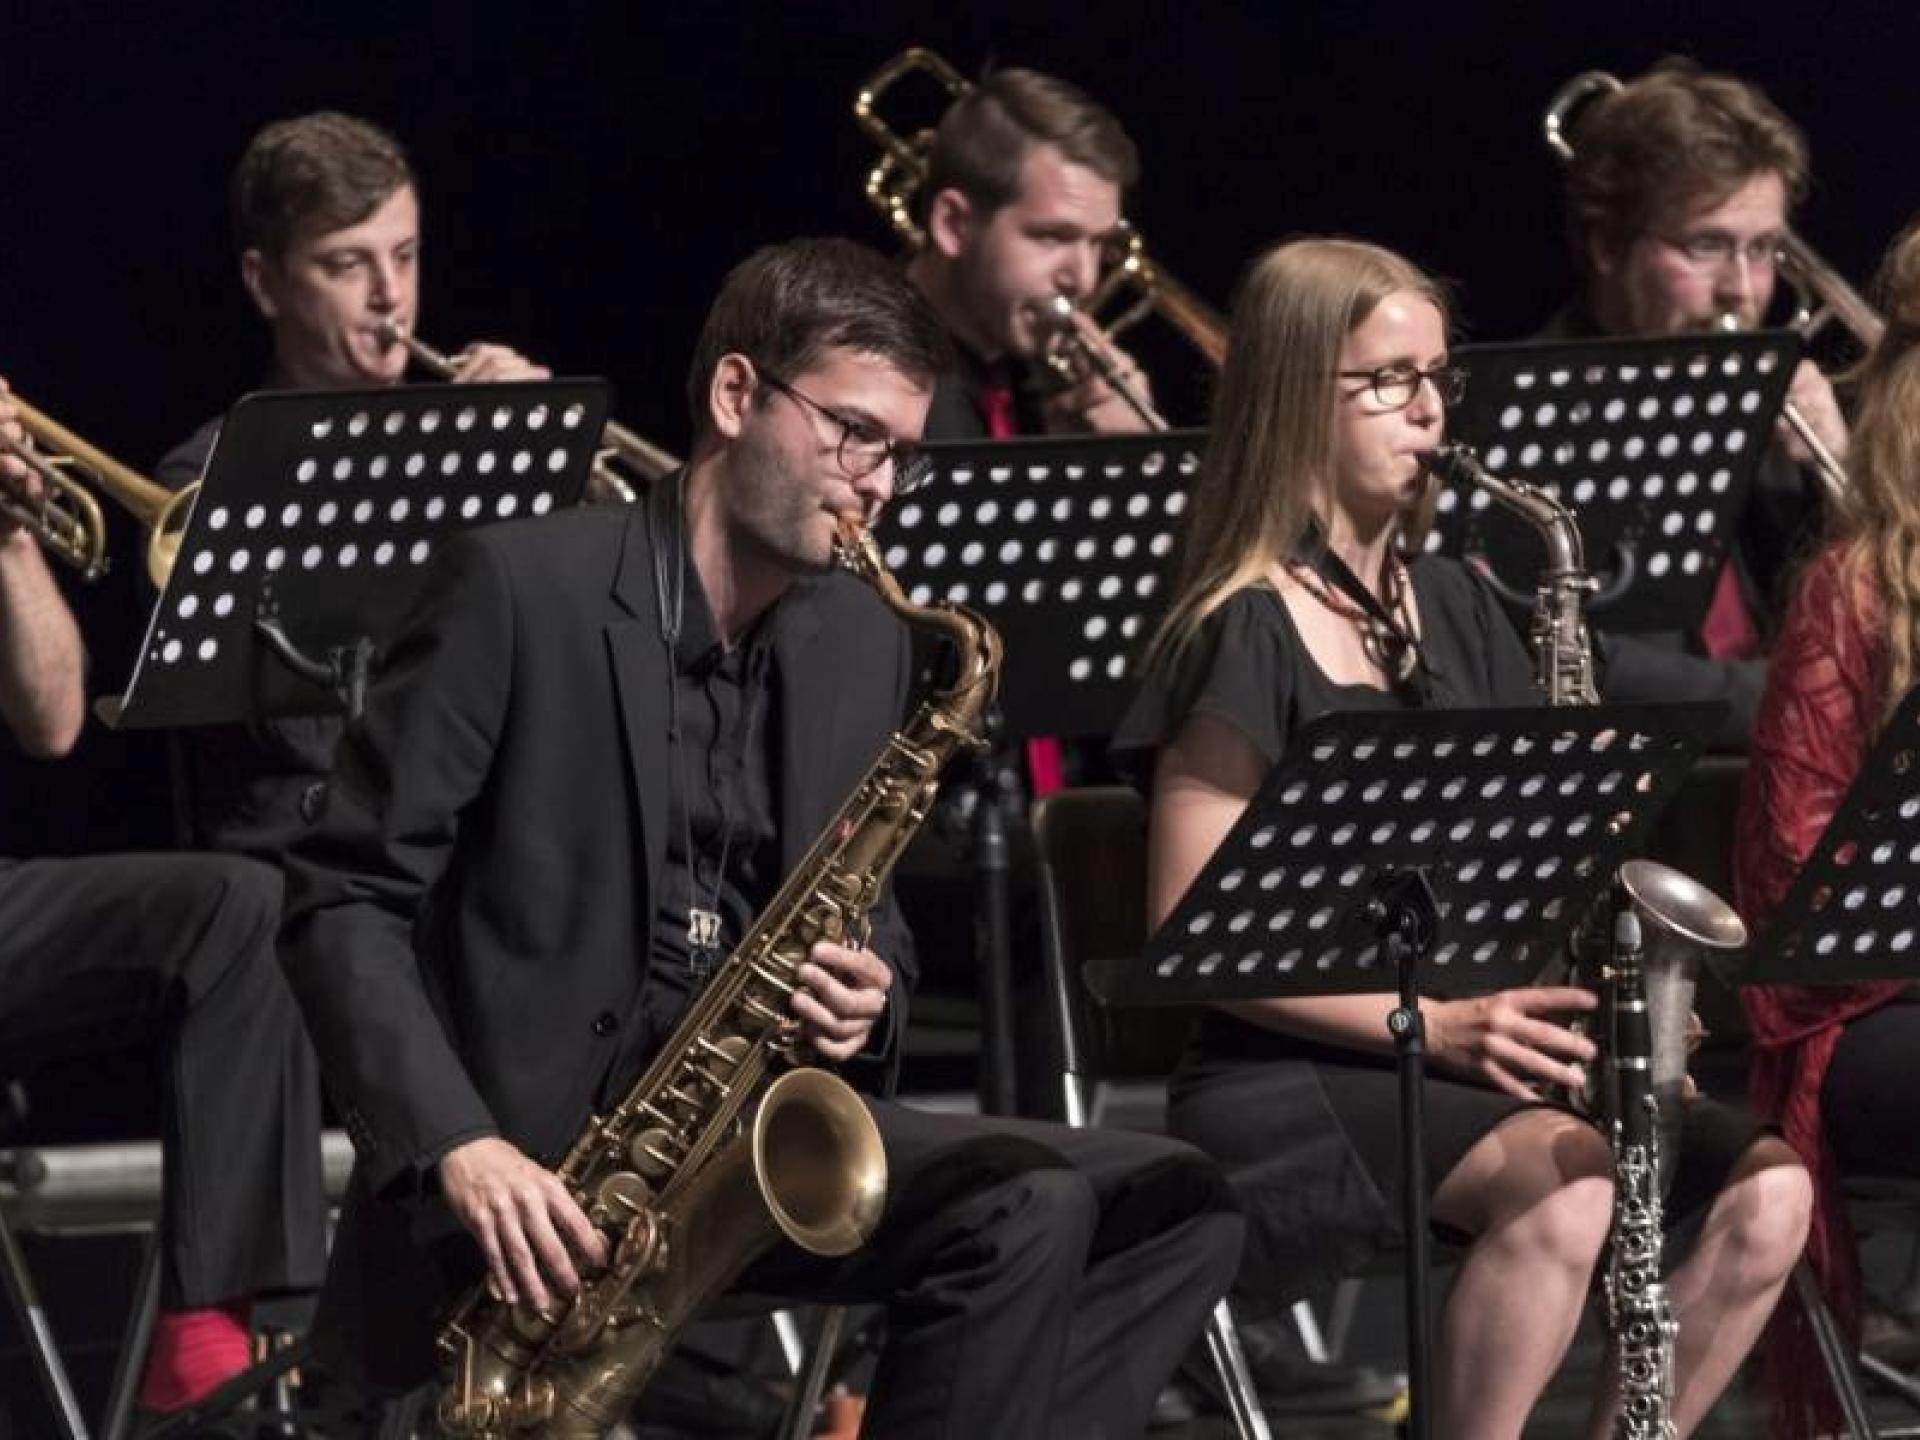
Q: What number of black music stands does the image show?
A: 5